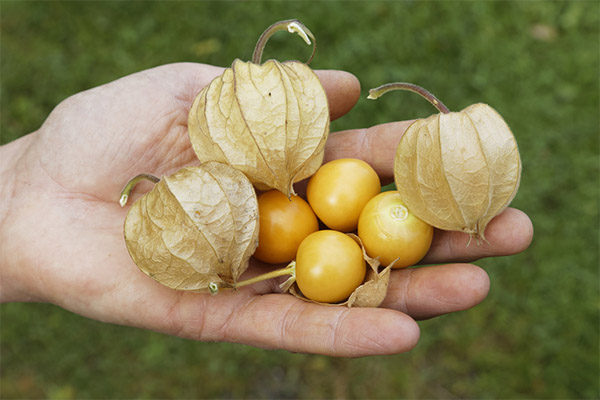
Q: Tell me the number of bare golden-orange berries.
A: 4